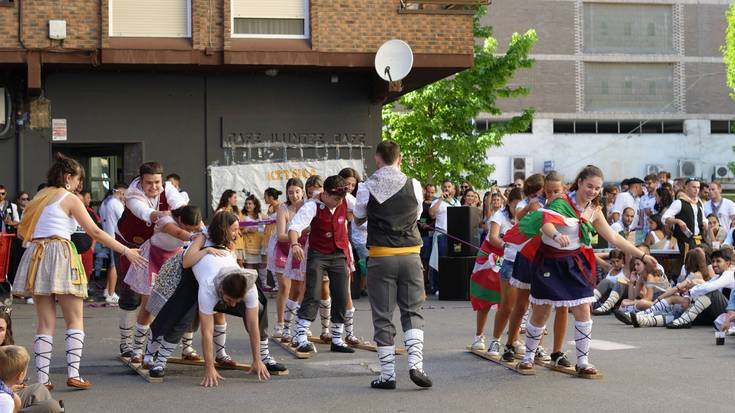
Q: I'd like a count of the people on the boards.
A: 12